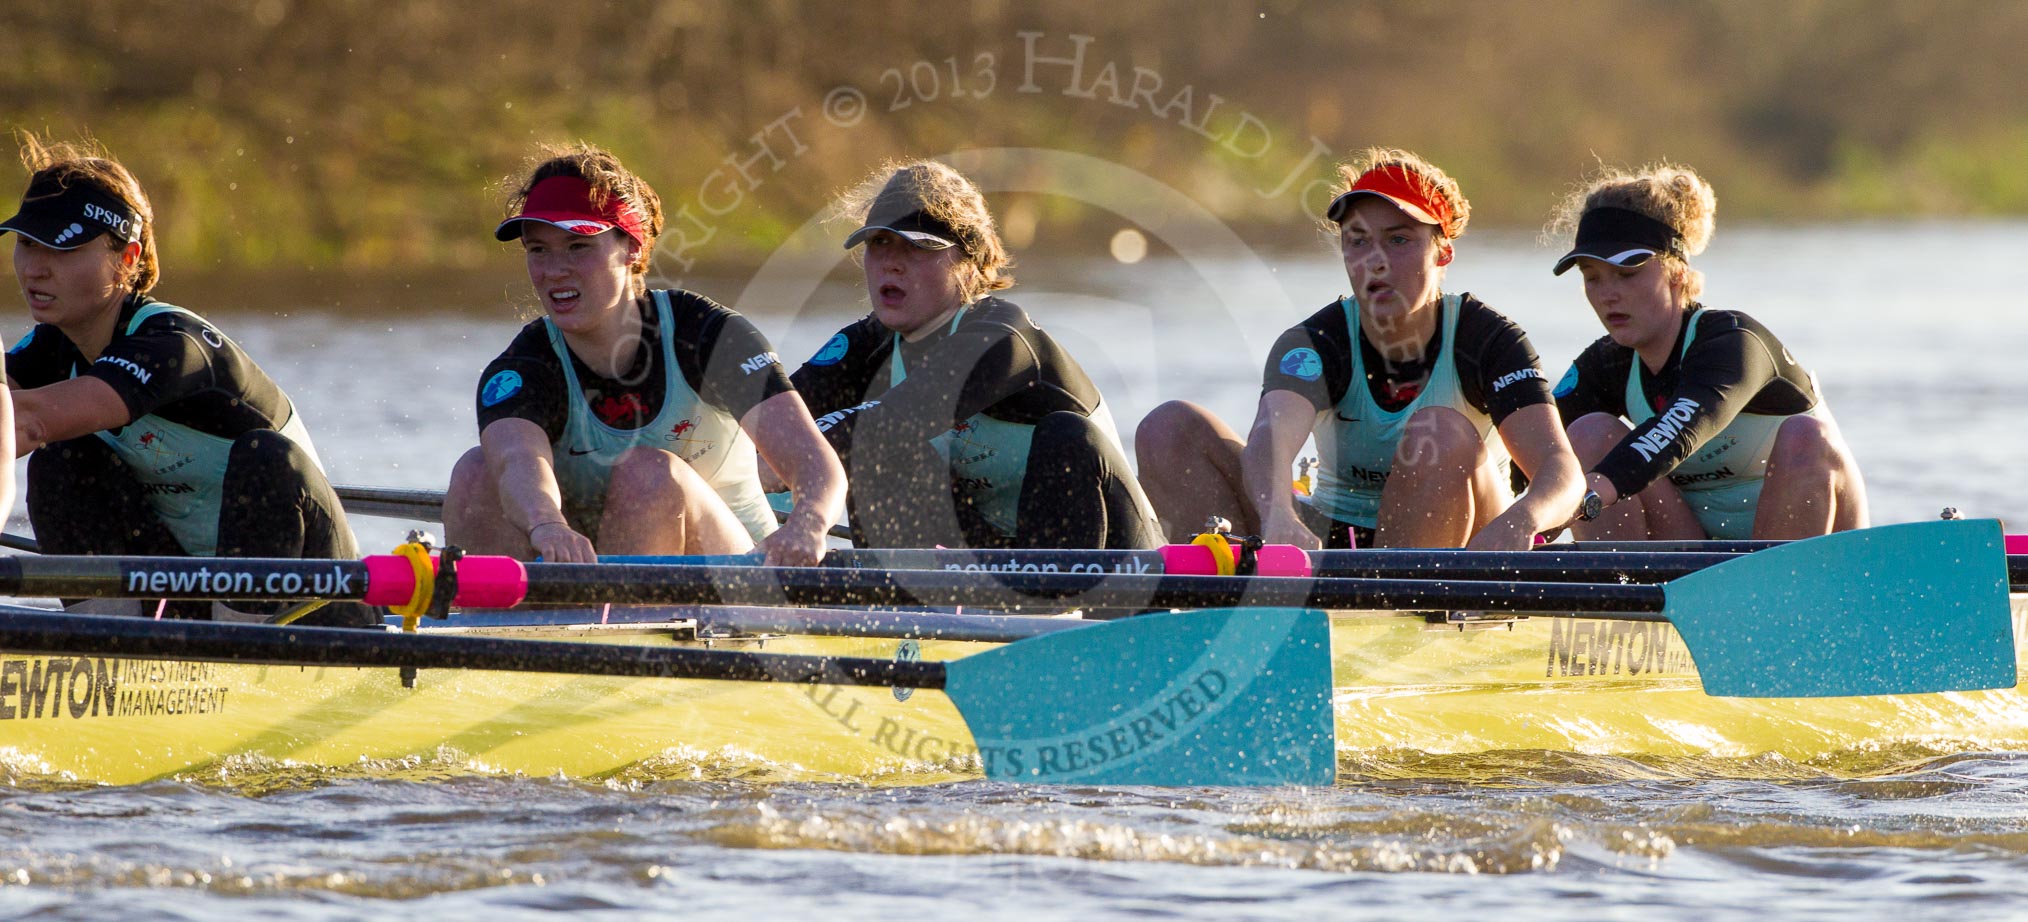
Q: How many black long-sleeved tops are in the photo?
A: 2